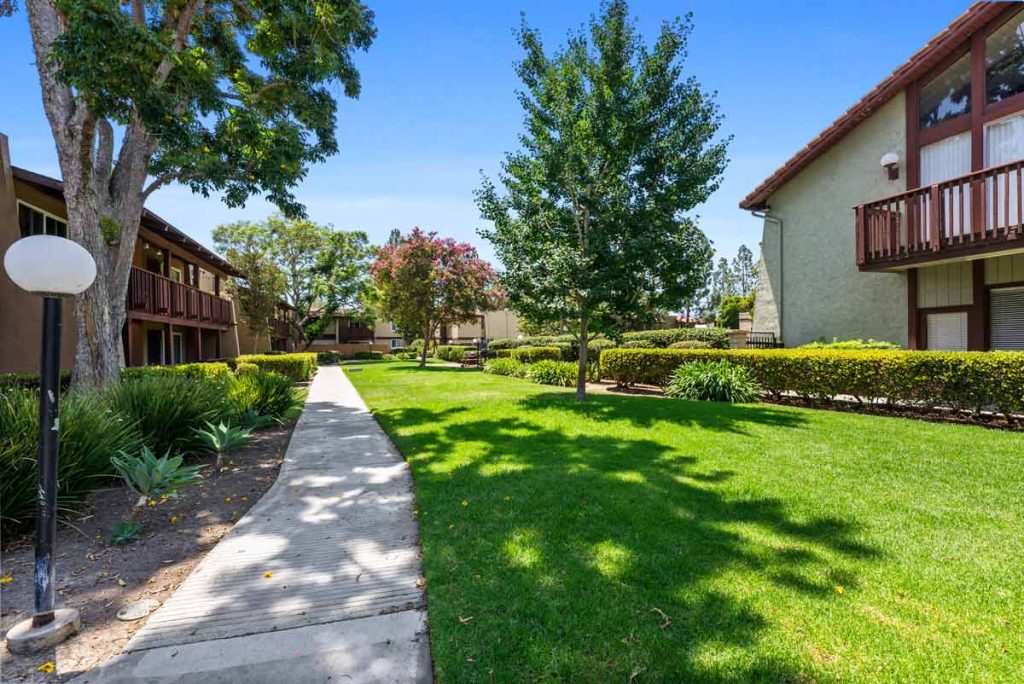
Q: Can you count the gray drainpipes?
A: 1